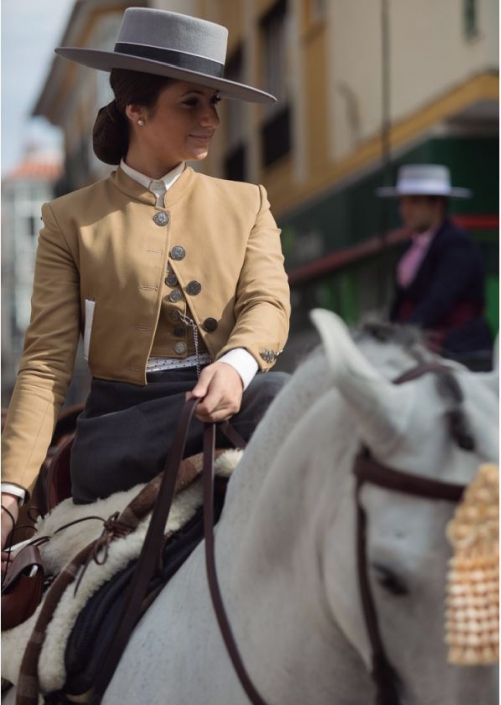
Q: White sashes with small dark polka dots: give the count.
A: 1